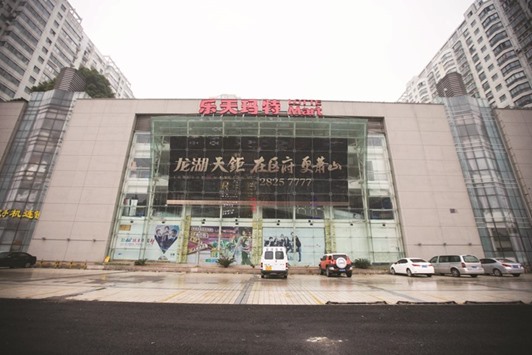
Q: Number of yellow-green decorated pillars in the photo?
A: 3